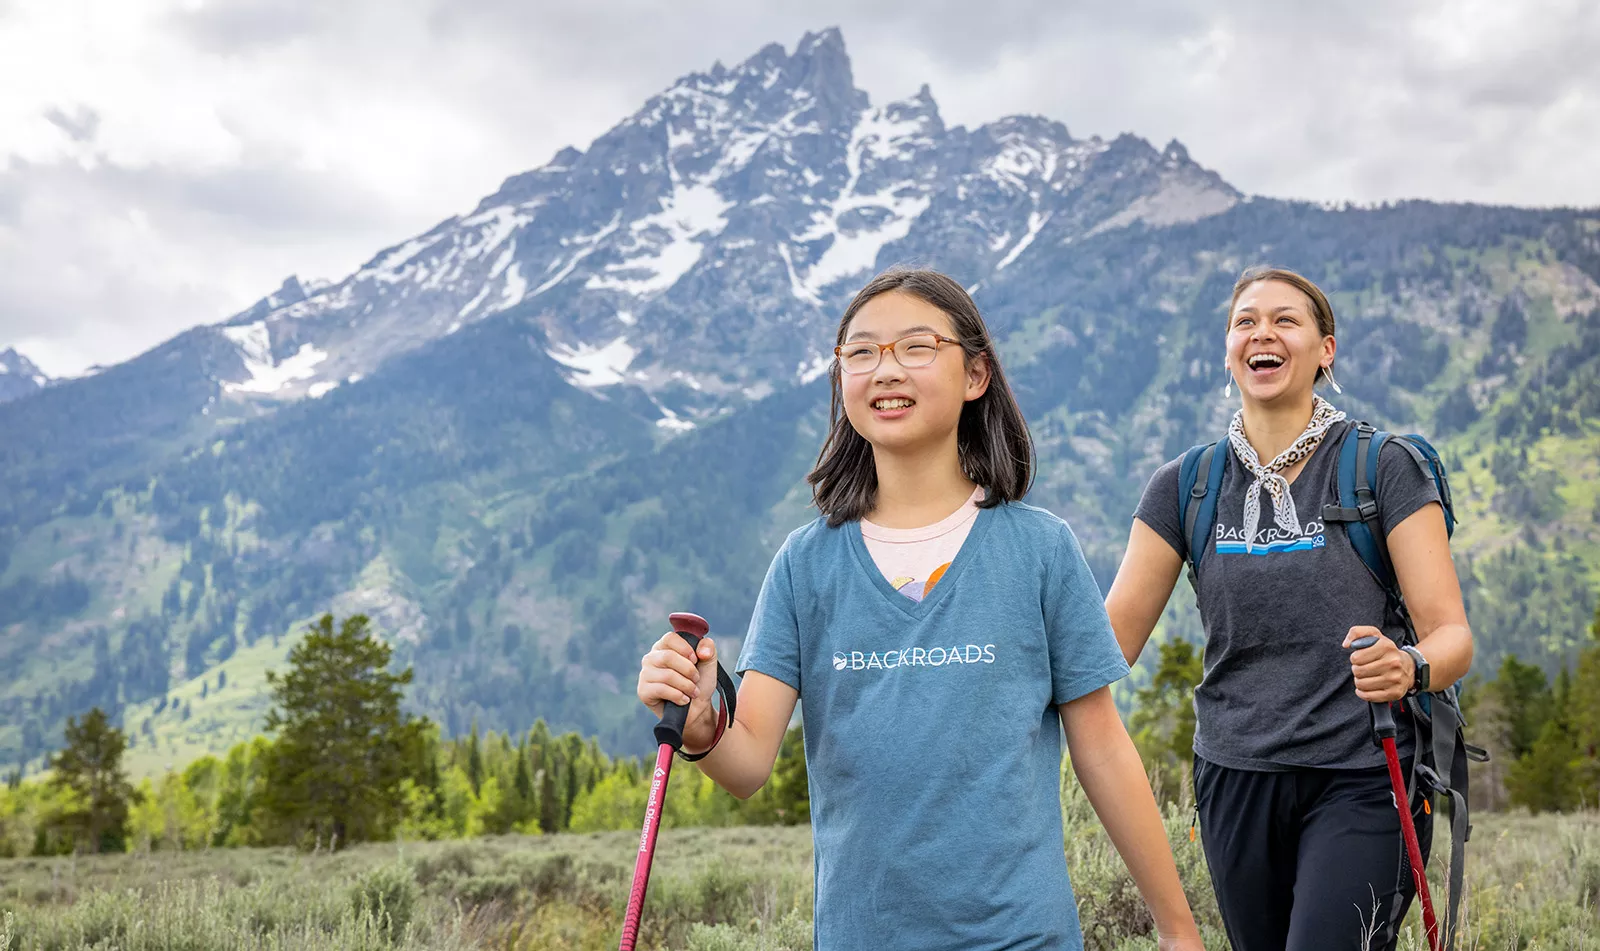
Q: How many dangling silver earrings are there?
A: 2